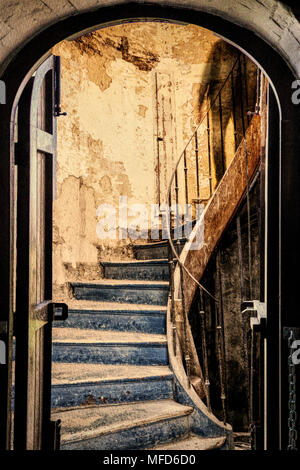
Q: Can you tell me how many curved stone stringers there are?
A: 1